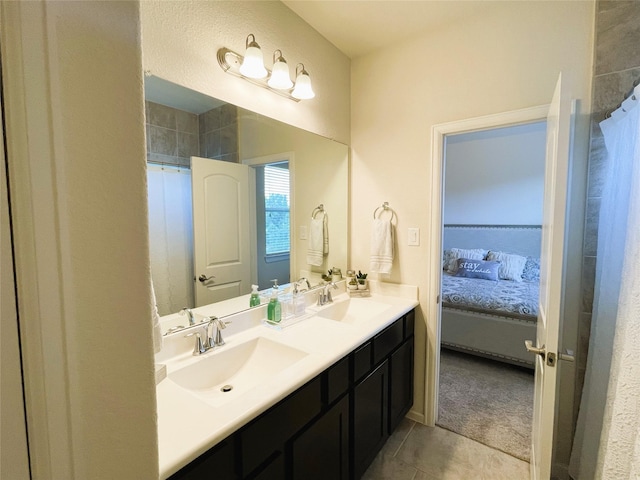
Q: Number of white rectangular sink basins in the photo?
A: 2